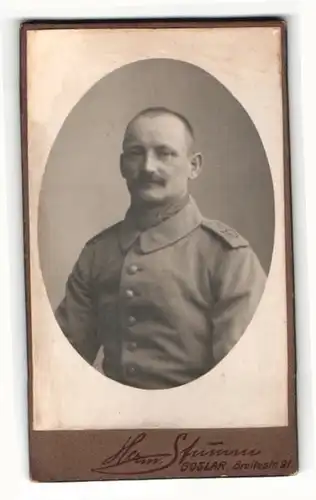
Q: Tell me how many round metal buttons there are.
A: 5